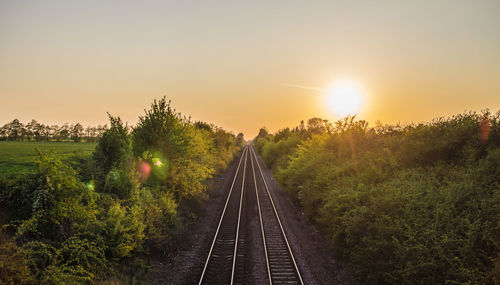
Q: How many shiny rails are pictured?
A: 4